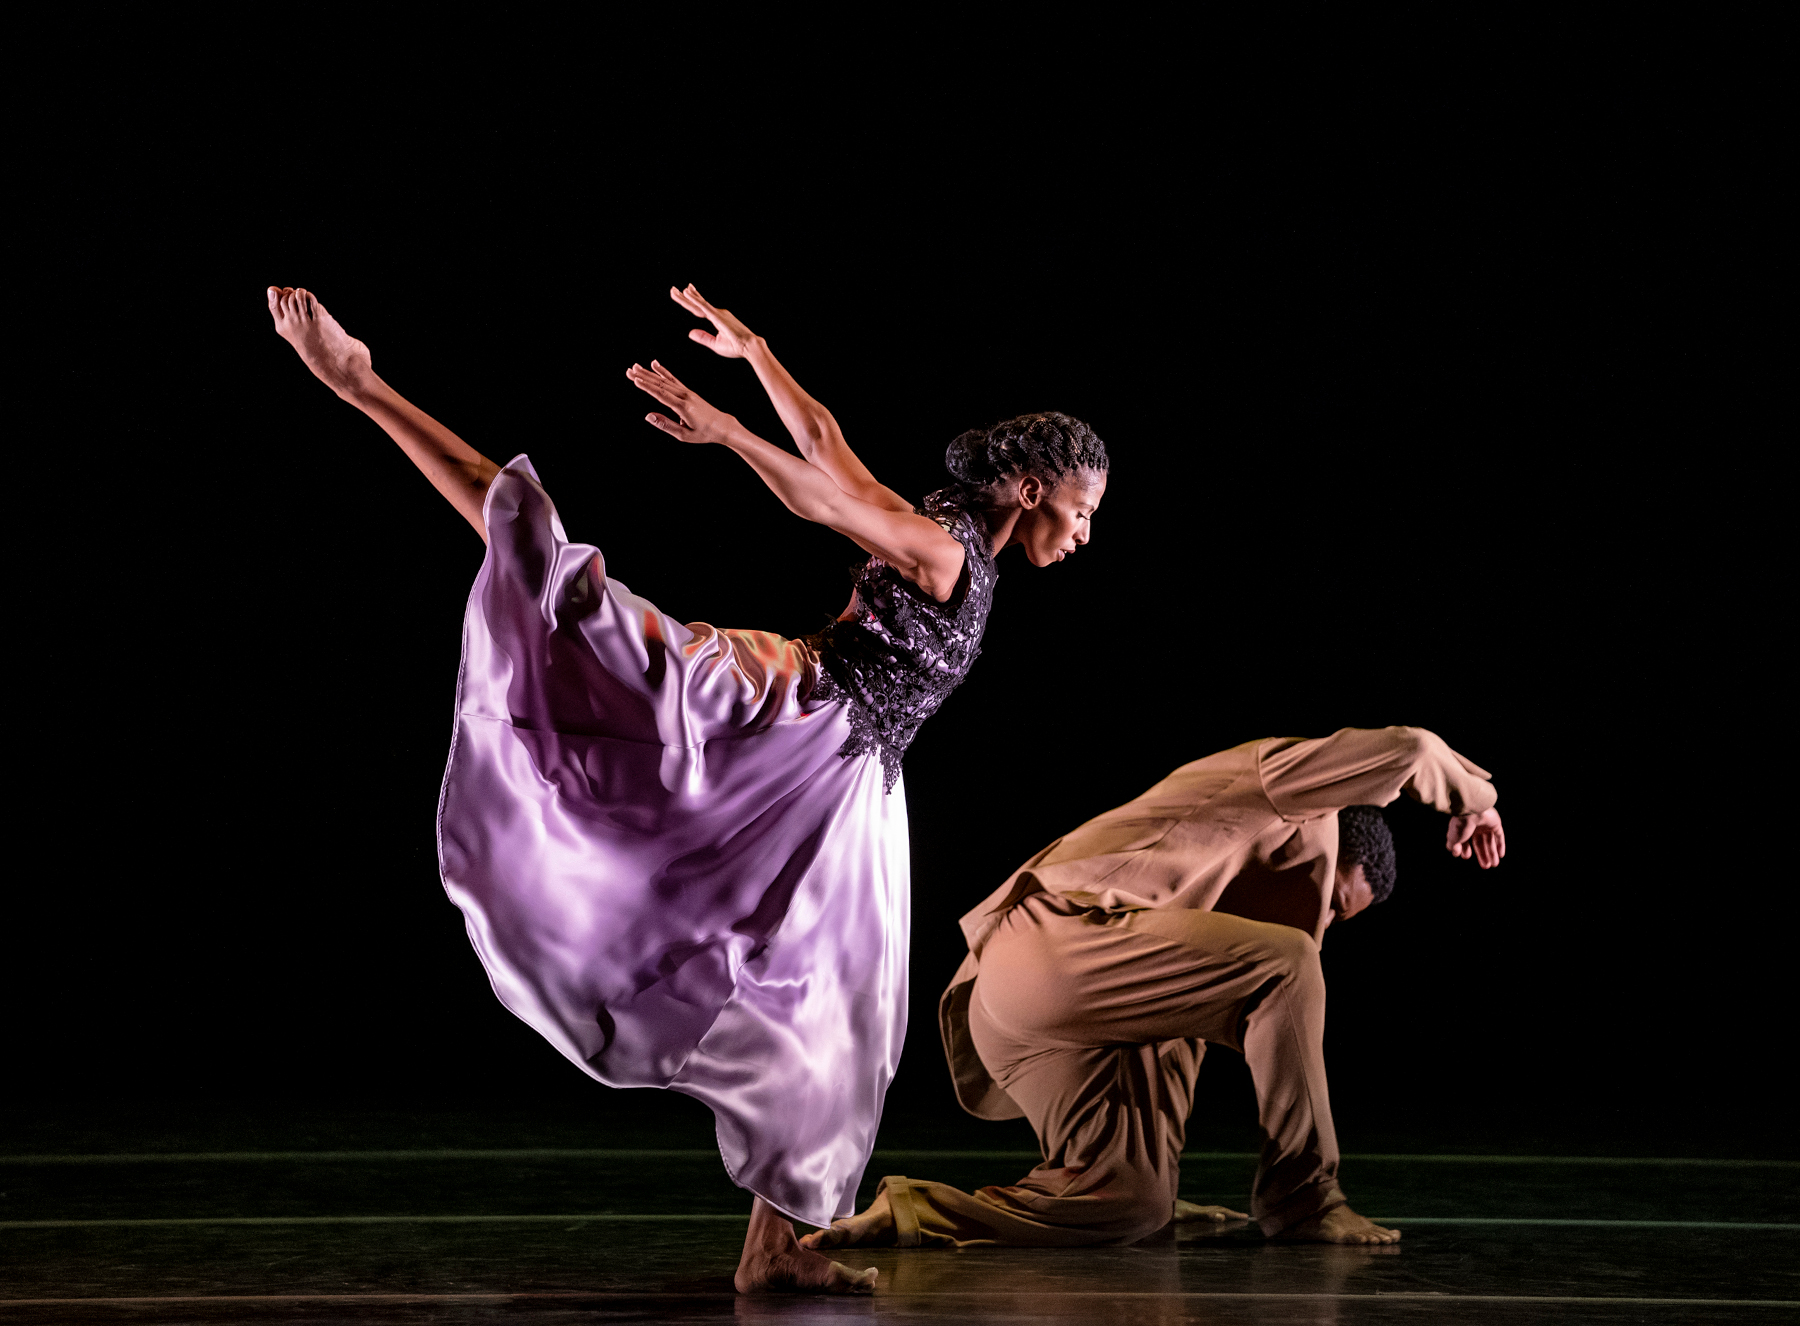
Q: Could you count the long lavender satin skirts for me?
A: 1